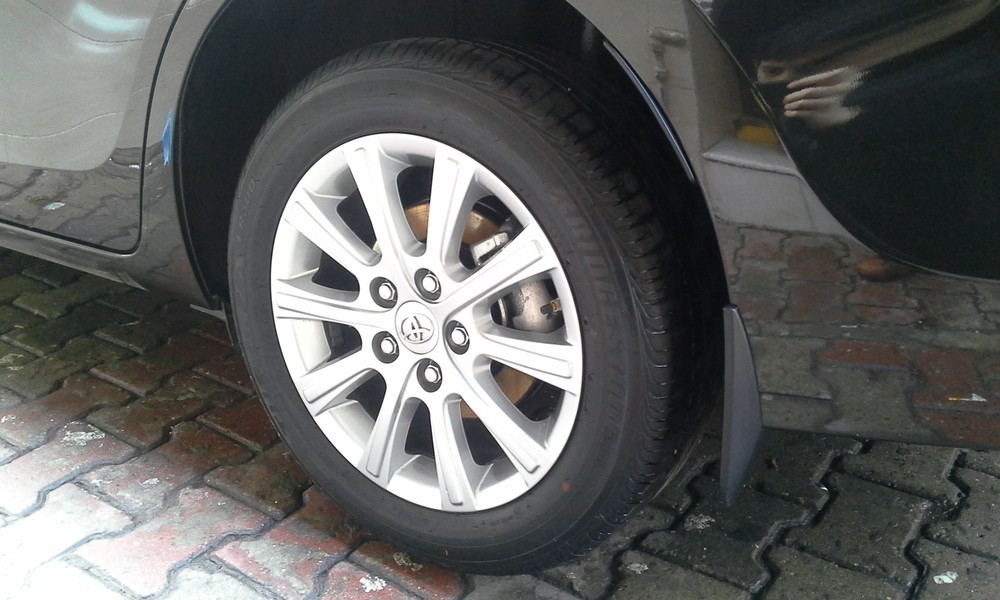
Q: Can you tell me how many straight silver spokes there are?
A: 10